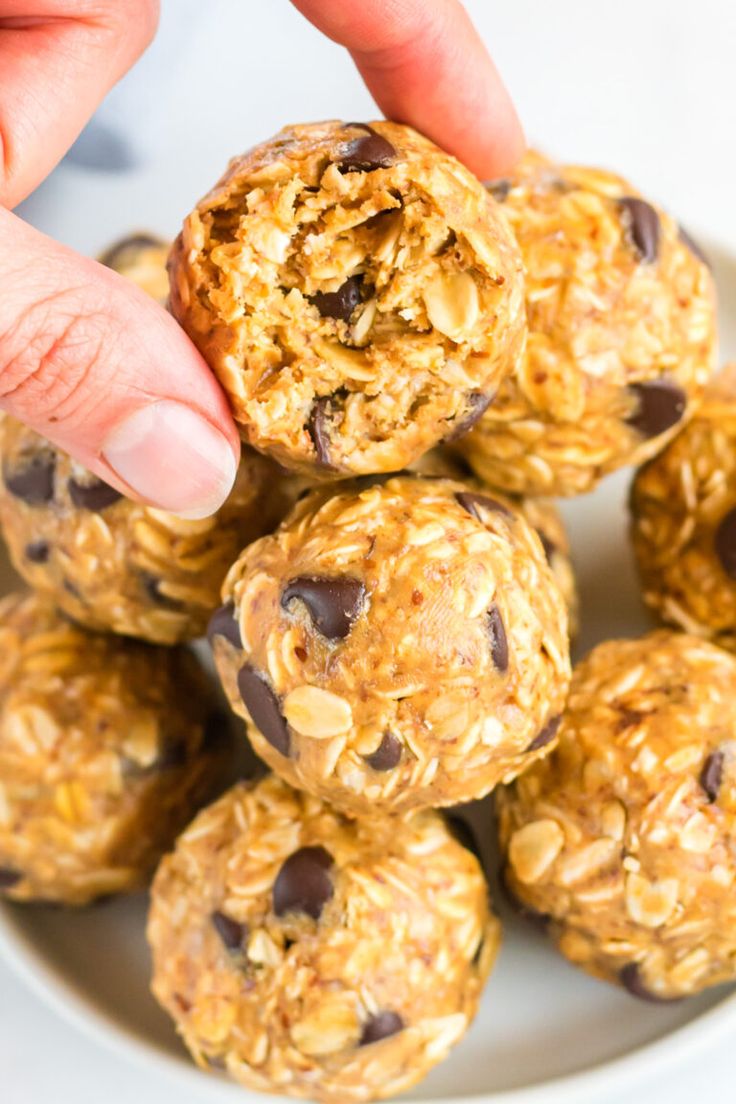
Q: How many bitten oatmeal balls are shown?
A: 1